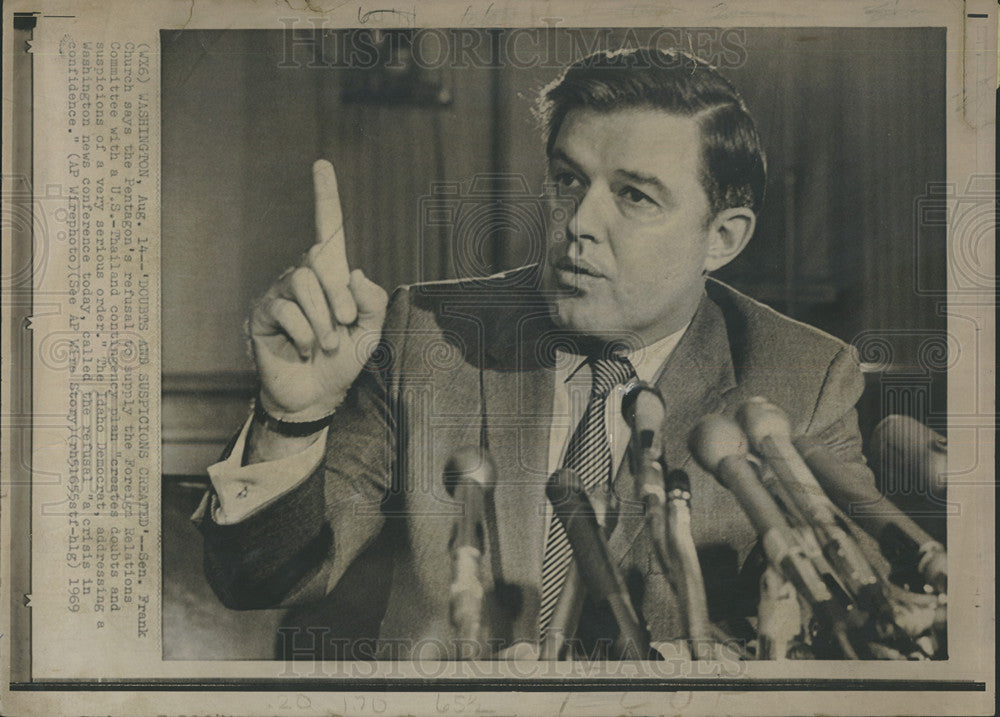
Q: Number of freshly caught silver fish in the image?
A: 0